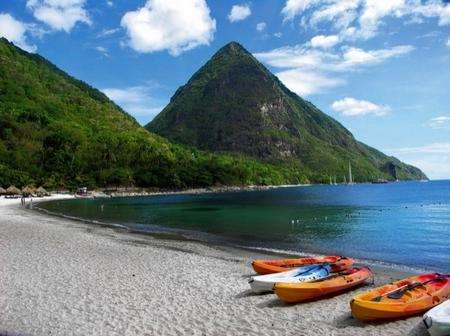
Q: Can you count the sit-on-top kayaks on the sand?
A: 5